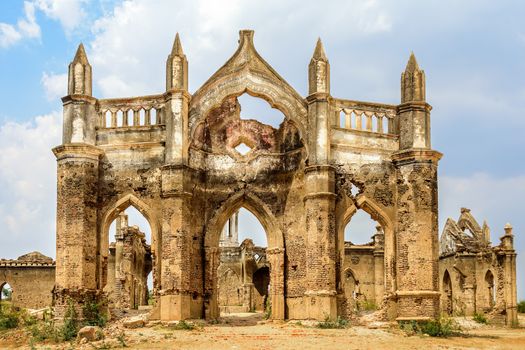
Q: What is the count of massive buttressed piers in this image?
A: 4